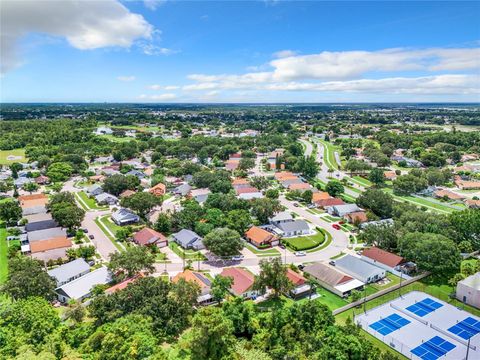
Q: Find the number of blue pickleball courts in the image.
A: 4